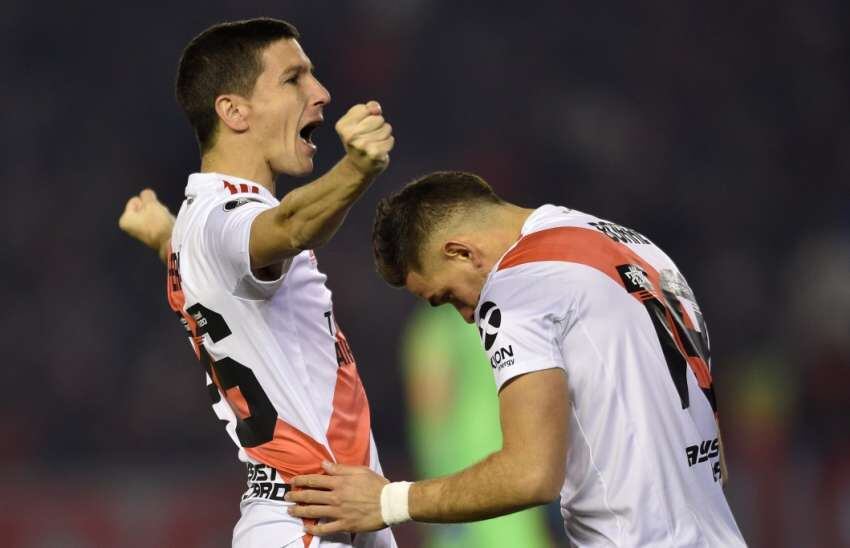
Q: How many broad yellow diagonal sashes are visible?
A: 0